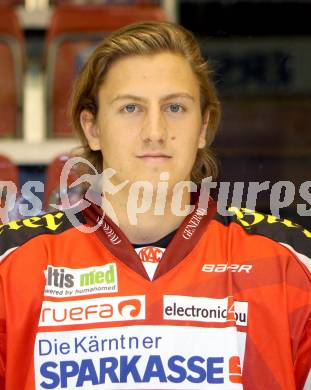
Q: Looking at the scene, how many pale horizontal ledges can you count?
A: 1